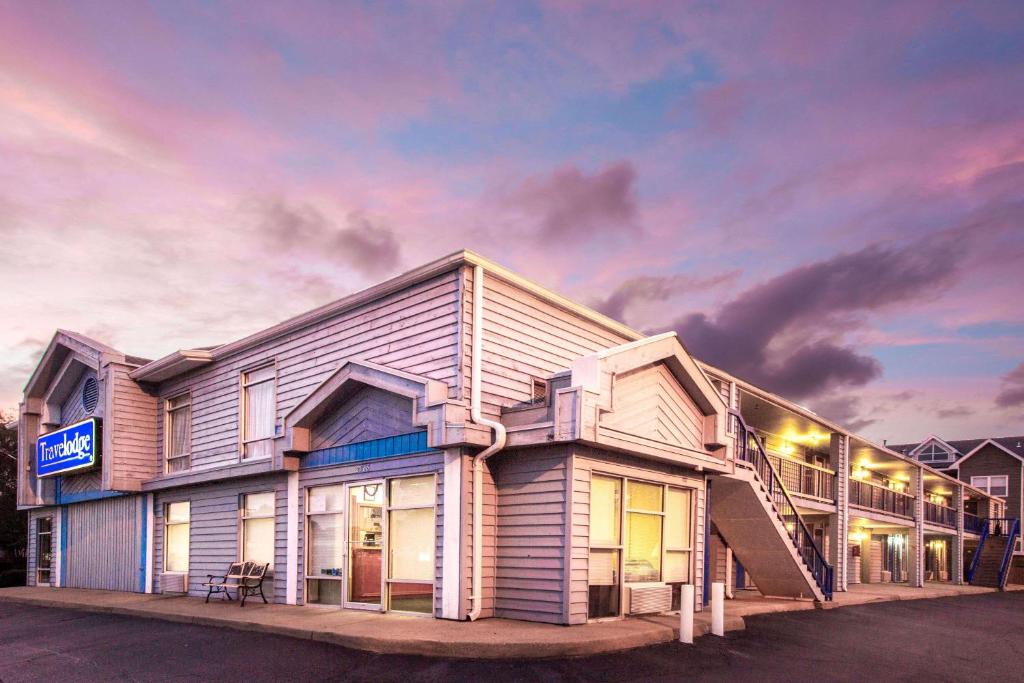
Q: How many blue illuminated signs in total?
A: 1